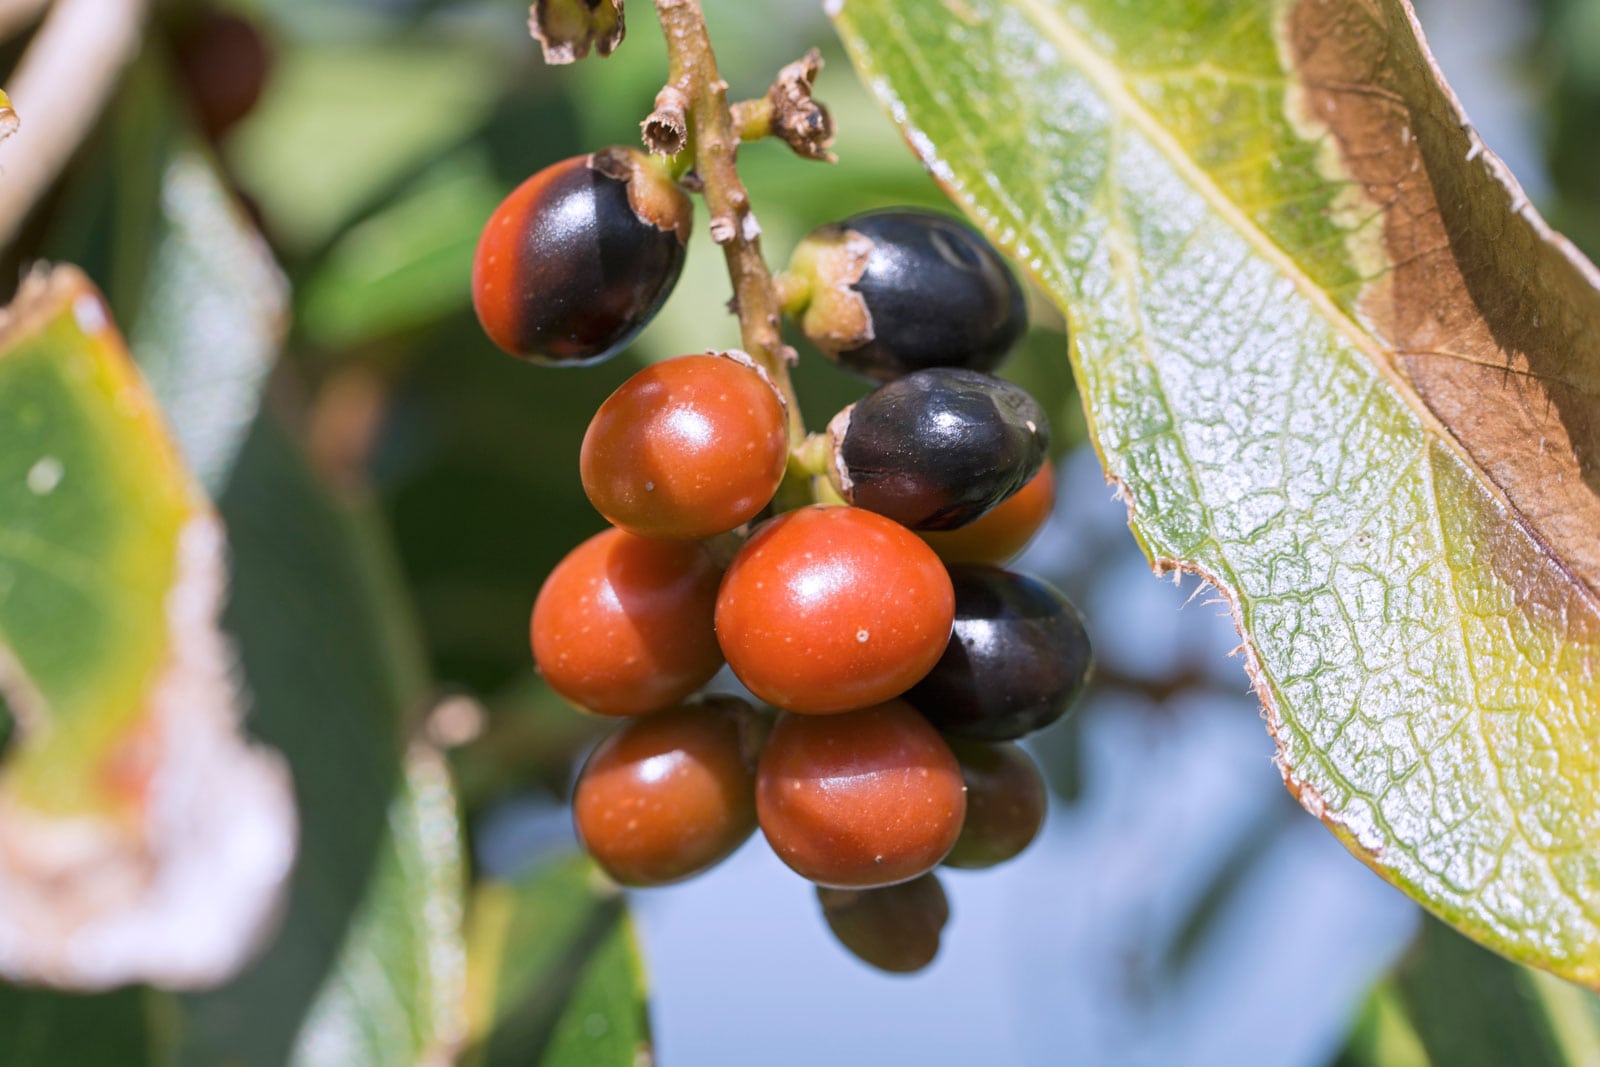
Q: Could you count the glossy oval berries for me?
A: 12